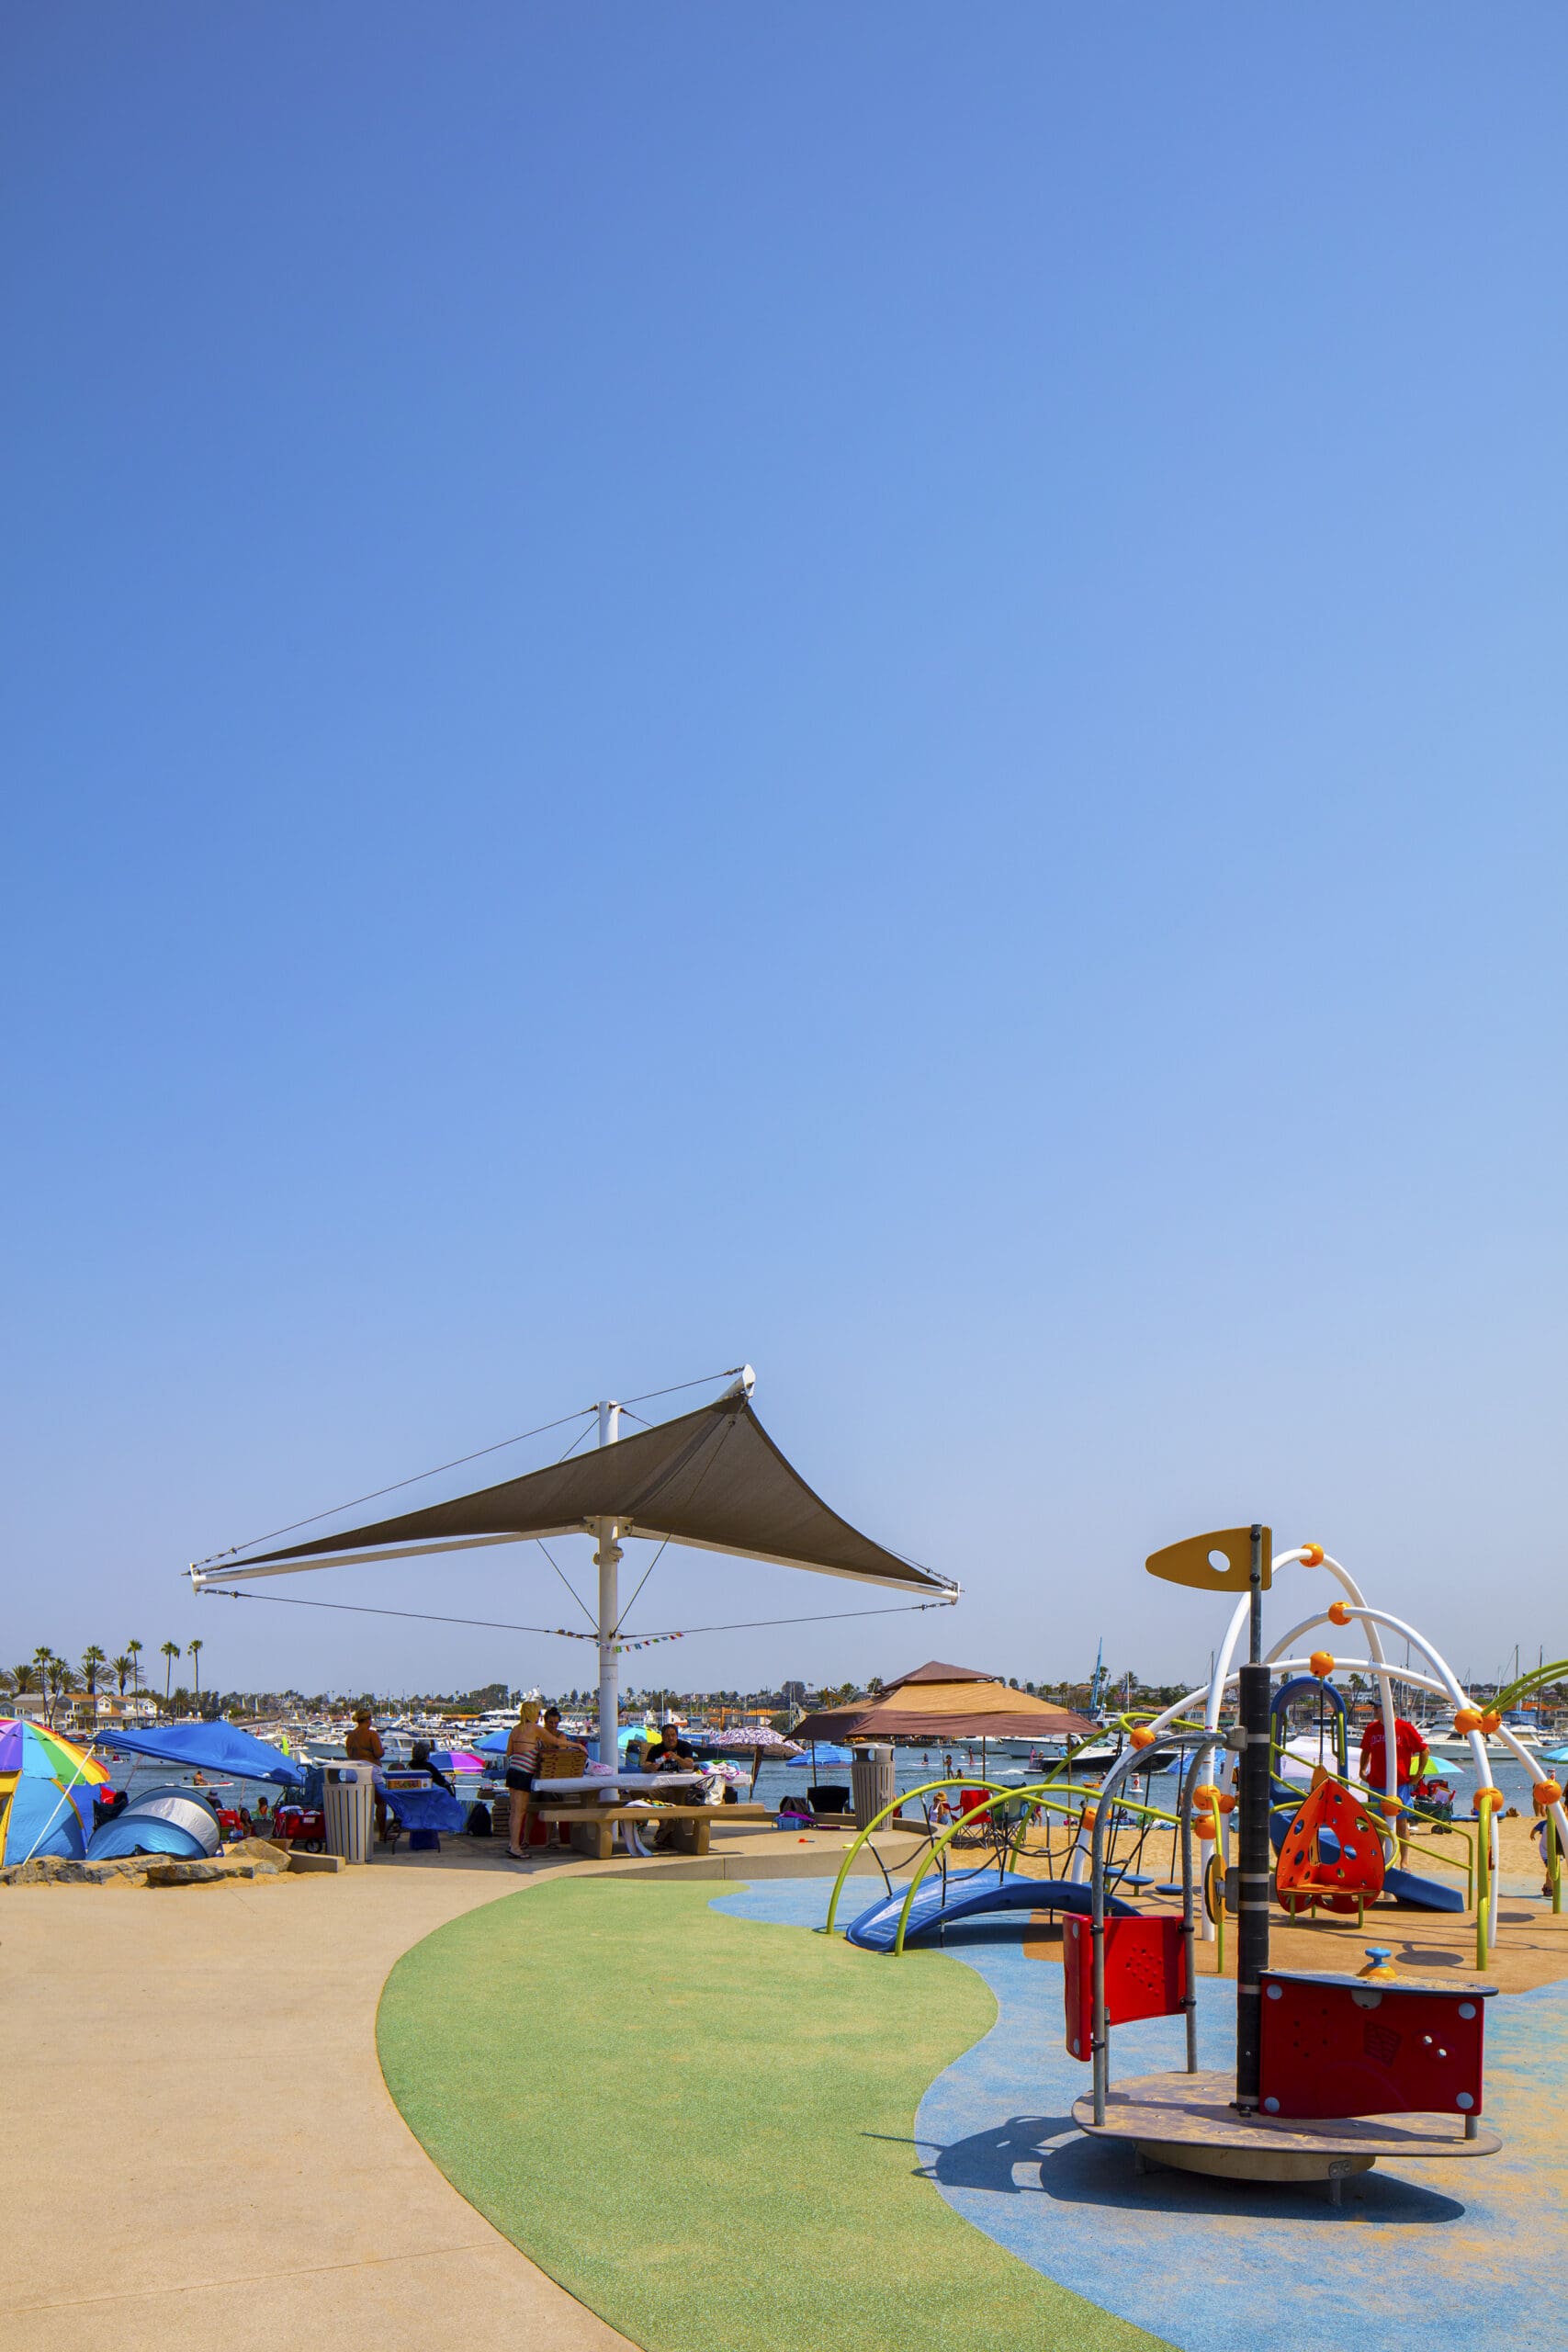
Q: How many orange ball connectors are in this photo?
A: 13